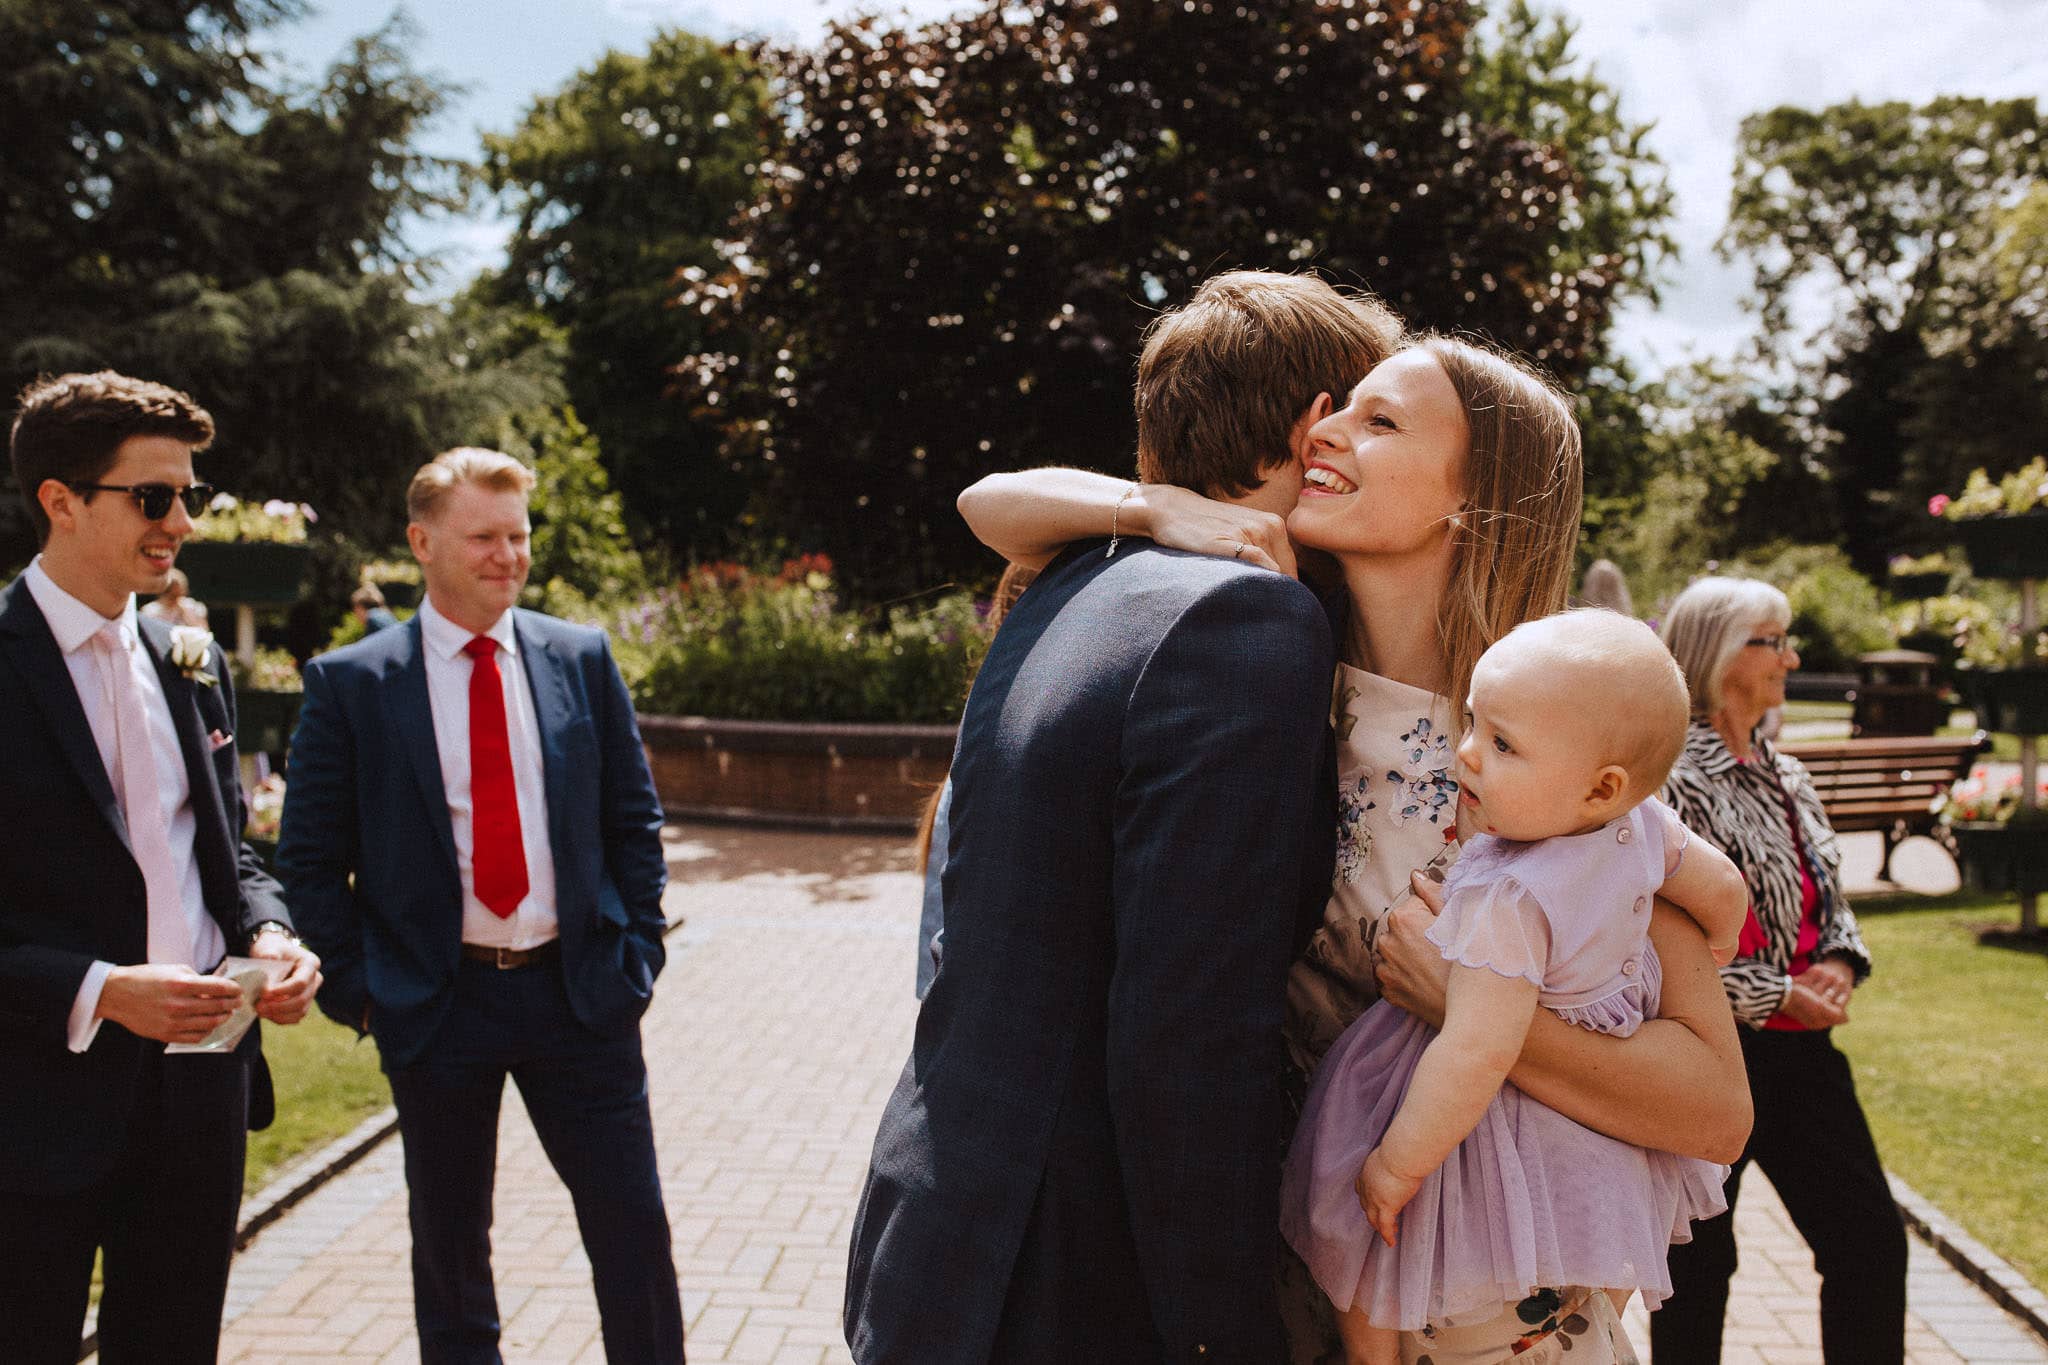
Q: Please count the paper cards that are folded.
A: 1